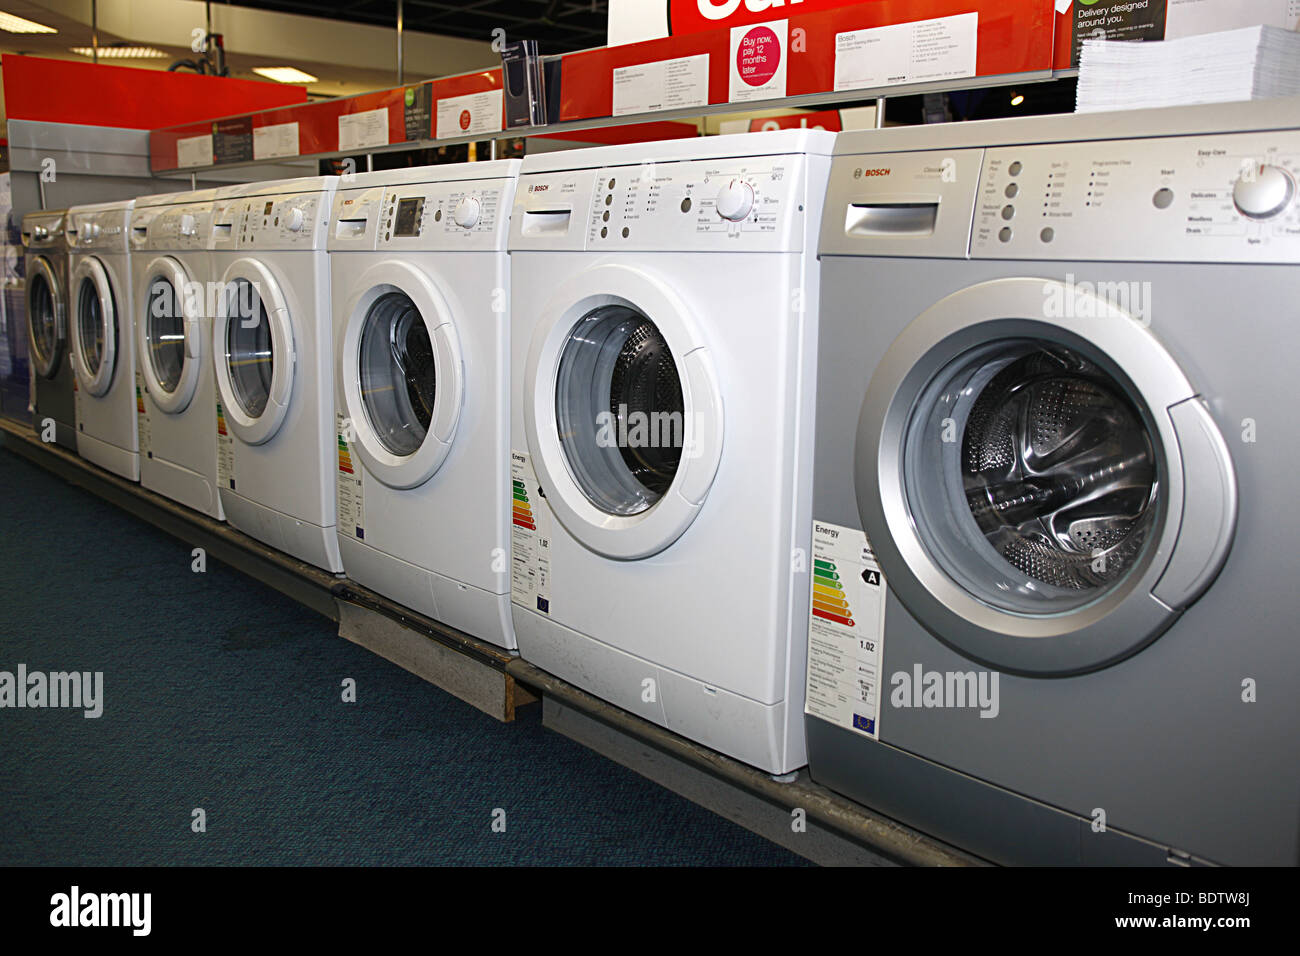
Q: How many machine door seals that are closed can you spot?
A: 7